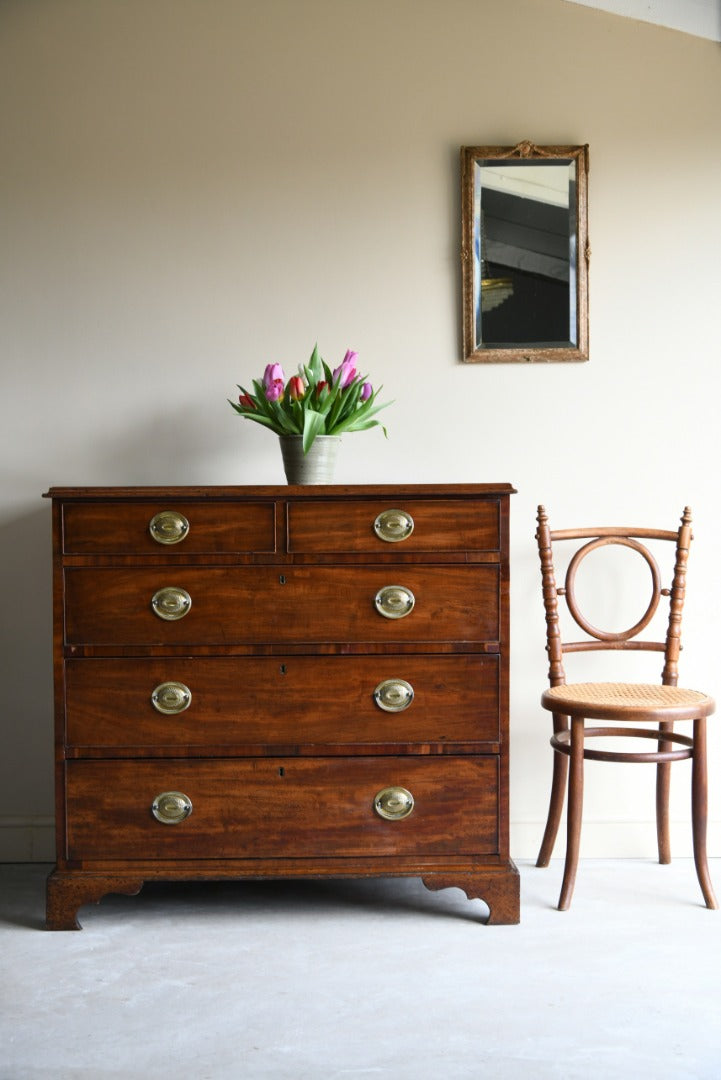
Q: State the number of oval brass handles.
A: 8